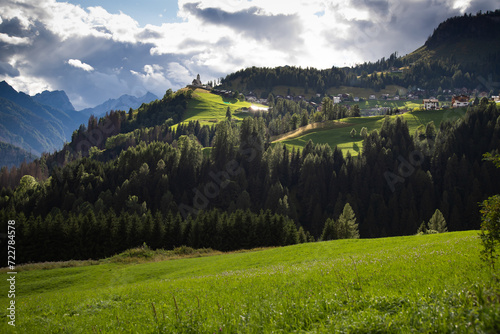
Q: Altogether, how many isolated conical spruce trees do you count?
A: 2